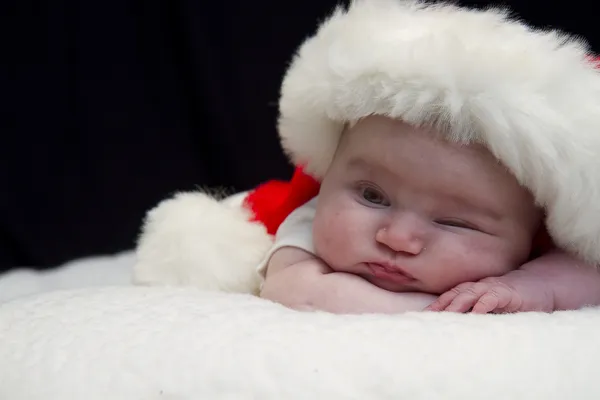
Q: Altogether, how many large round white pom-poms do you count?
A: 1